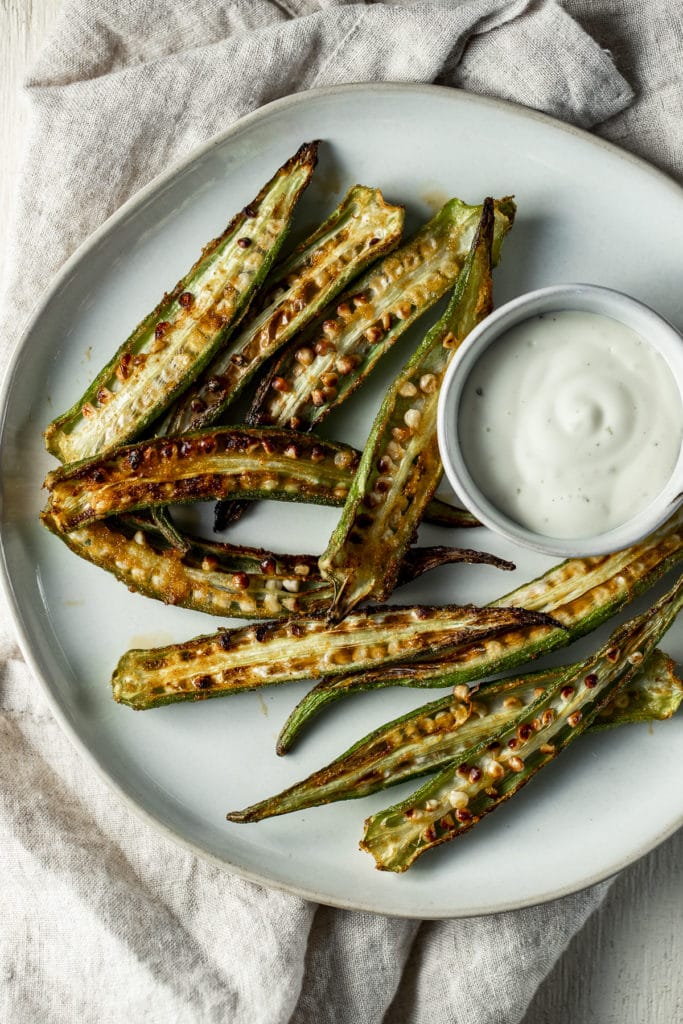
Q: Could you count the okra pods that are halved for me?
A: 10